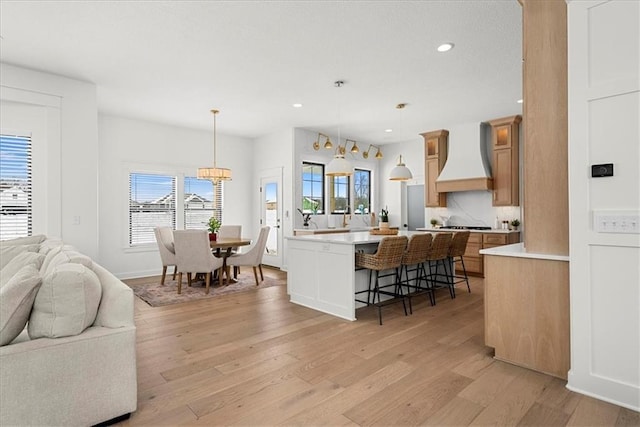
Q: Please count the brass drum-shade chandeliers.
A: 1